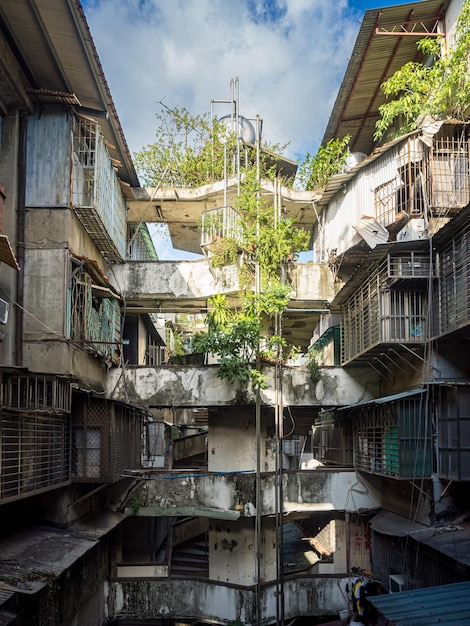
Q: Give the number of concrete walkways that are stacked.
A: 5